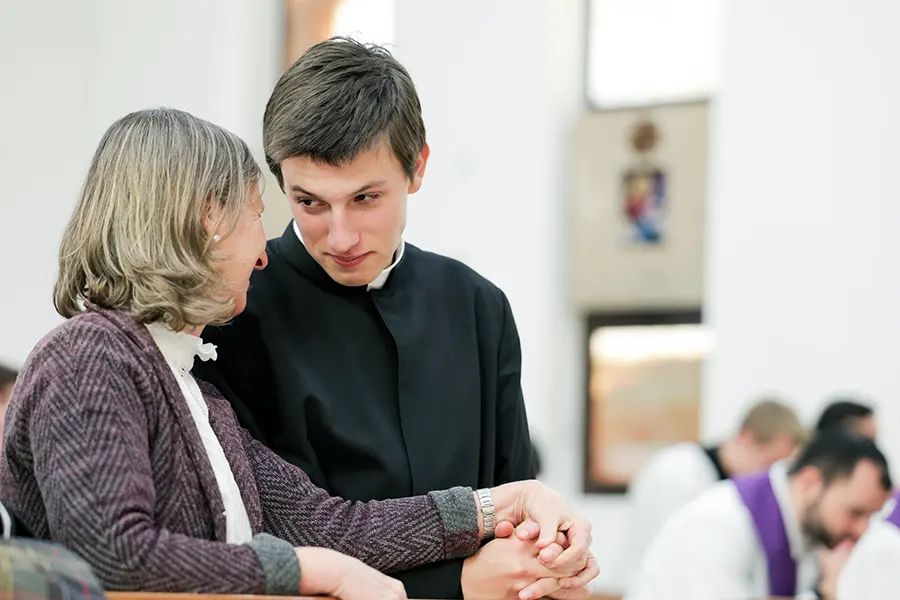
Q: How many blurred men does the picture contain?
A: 4